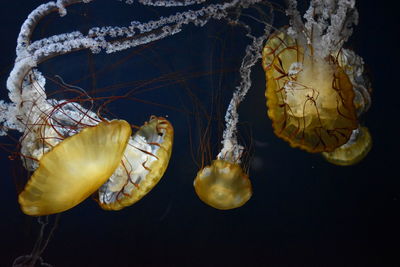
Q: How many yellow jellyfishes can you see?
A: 5